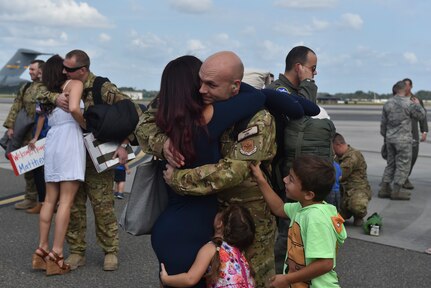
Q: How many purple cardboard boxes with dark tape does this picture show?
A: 0